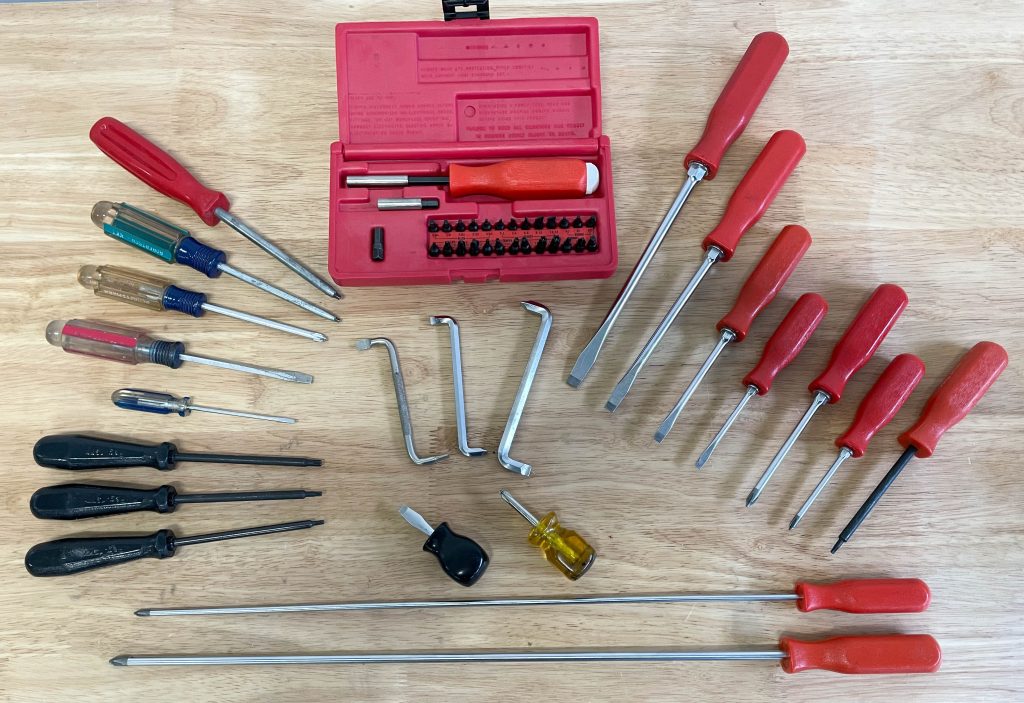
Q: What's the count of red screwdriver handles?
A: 11